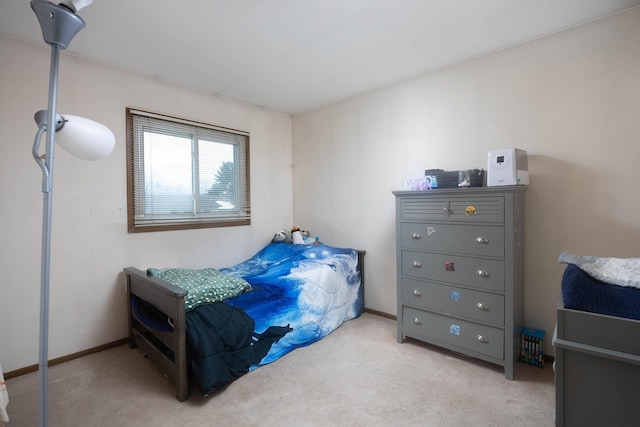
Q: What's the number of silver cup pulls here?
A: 8